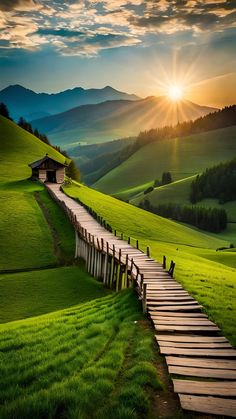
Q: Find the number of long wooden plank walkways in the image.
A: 1